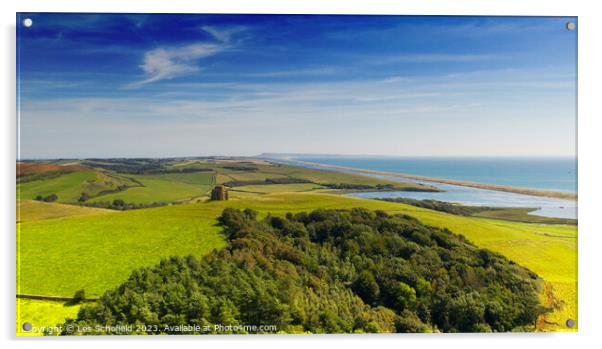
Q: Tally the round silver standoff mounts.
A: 4